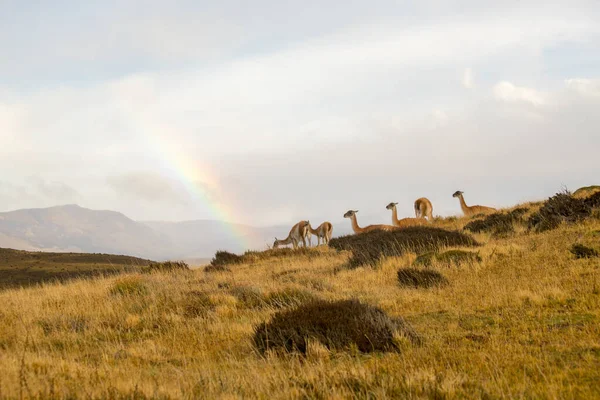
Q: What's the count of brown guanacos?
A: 6